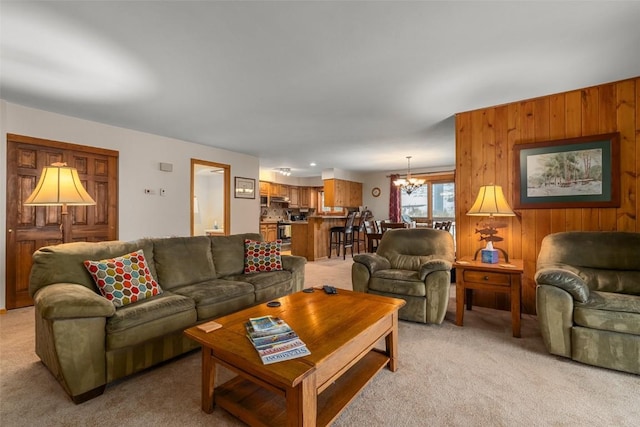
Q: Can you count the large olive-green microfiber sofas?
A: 1